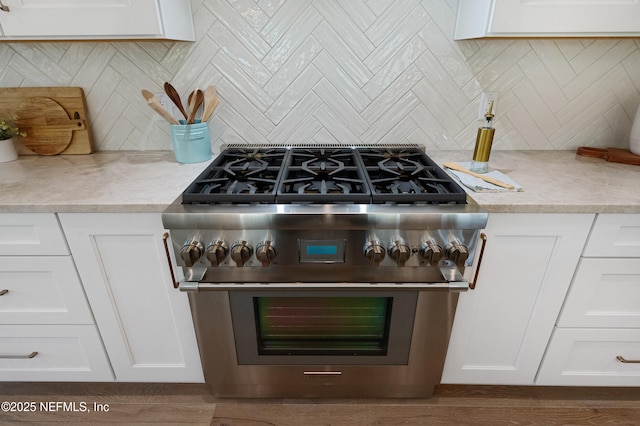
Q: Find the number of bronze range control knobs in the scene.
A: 8